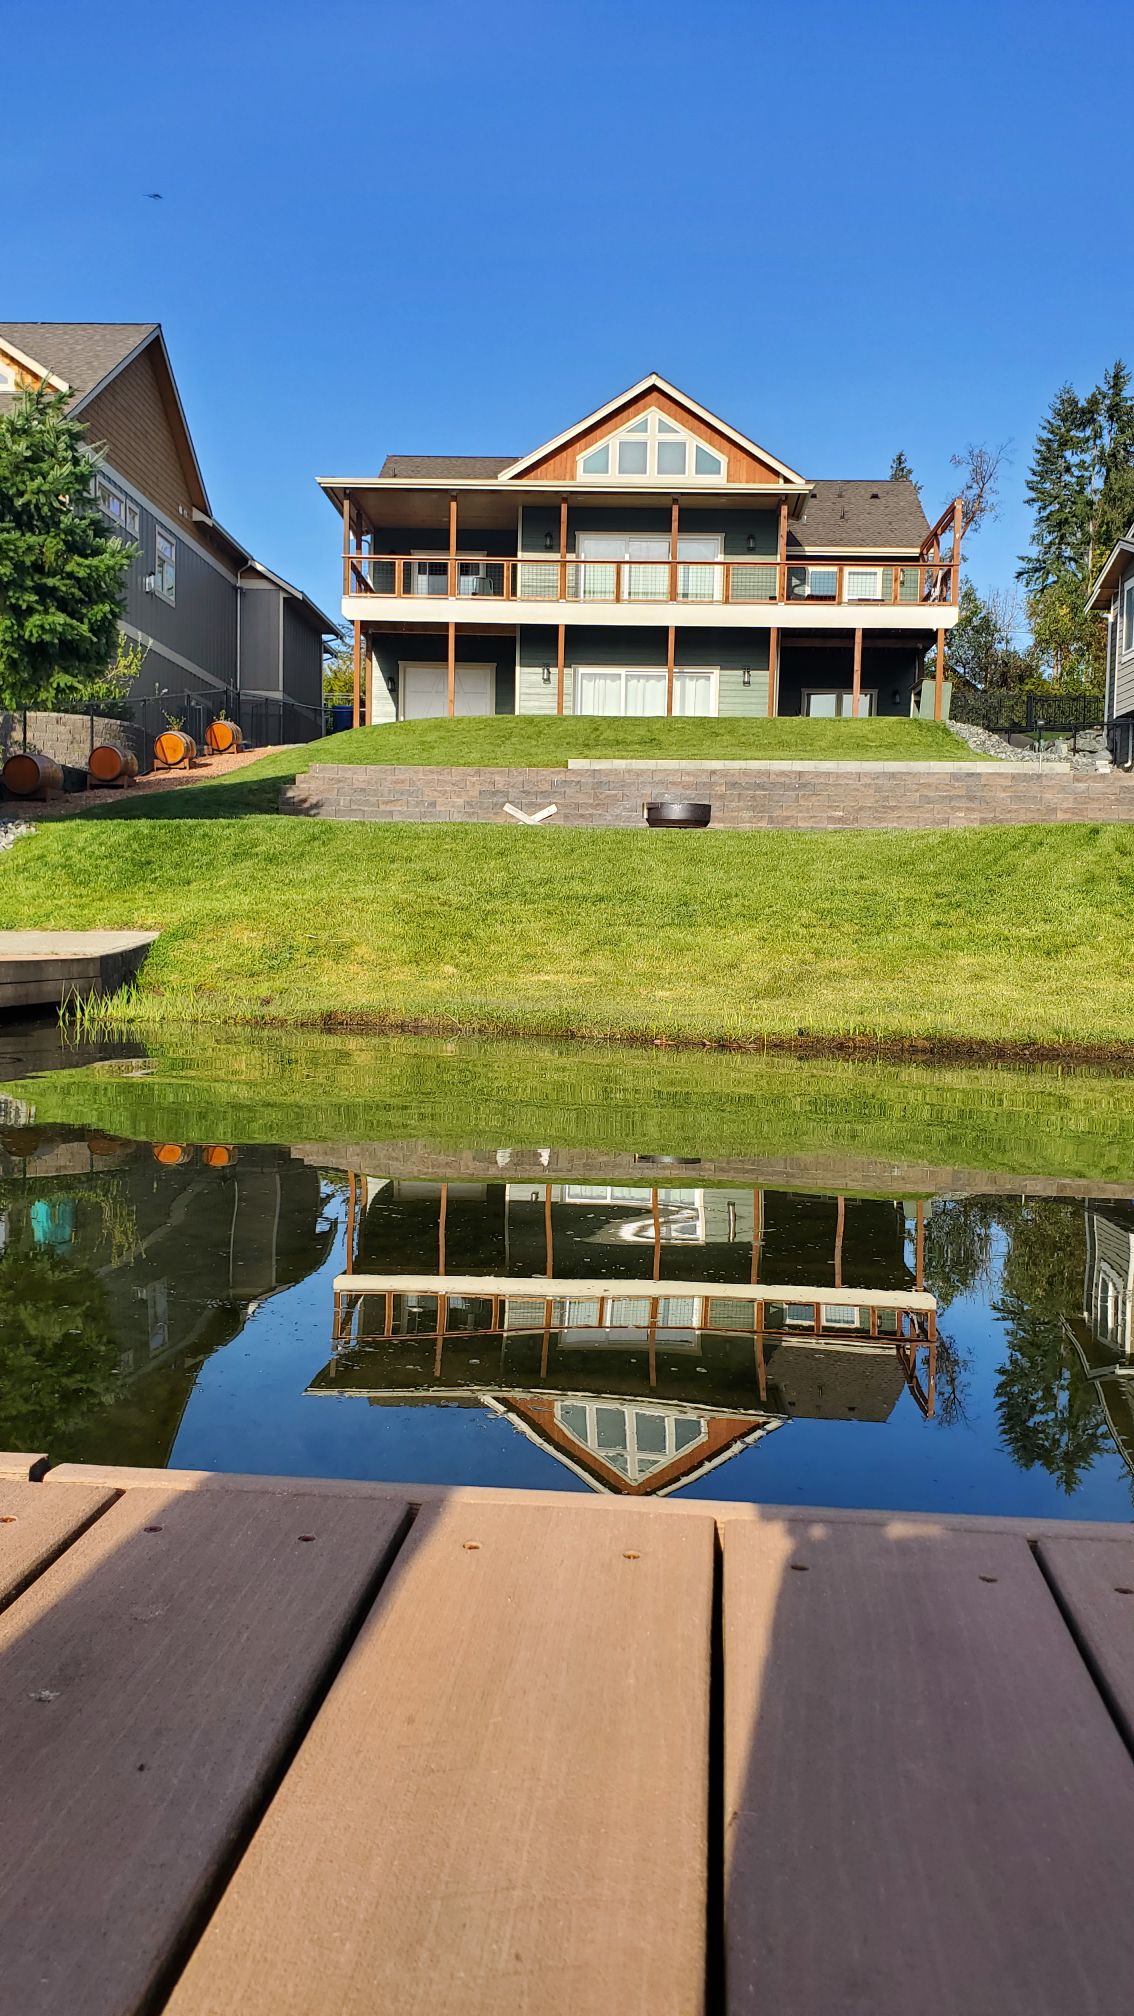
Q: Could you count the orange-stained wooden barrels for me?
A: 4